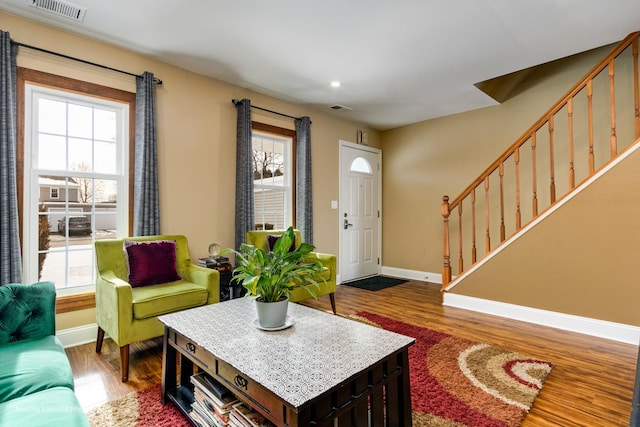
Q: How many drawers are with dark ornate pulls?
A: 2